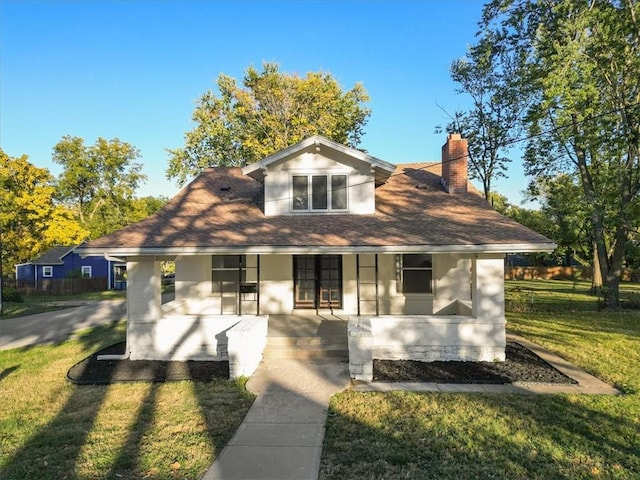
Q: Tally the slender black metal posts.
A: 4